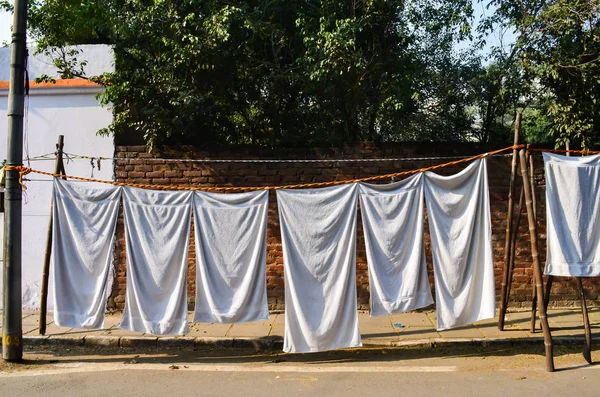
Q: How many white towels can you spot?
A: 7